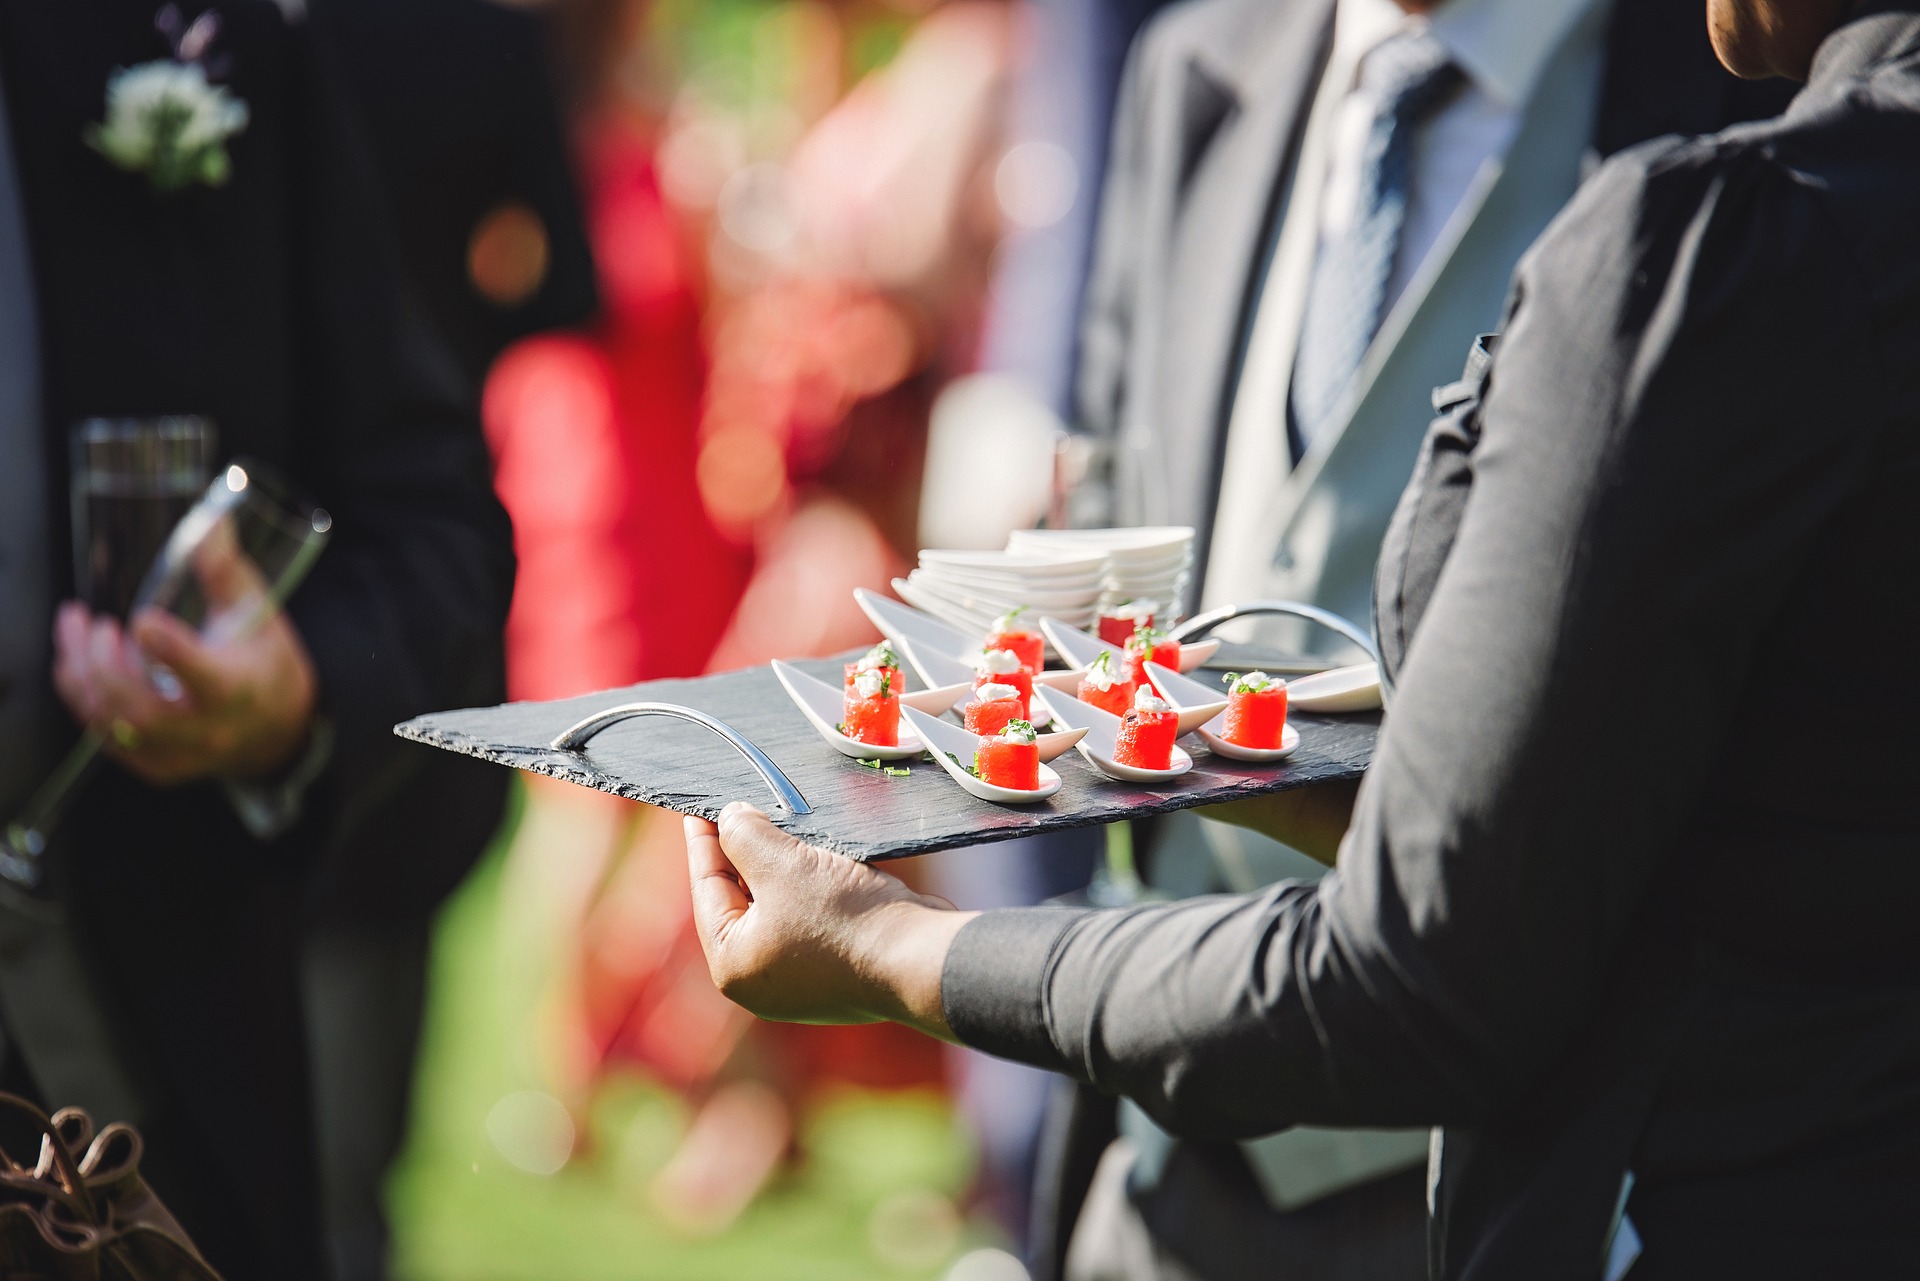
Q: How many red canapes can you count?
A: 11